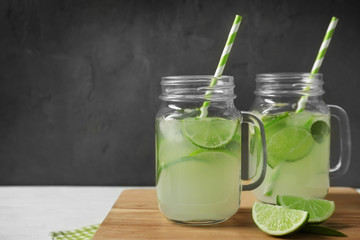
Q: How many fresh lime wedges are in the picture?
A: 2